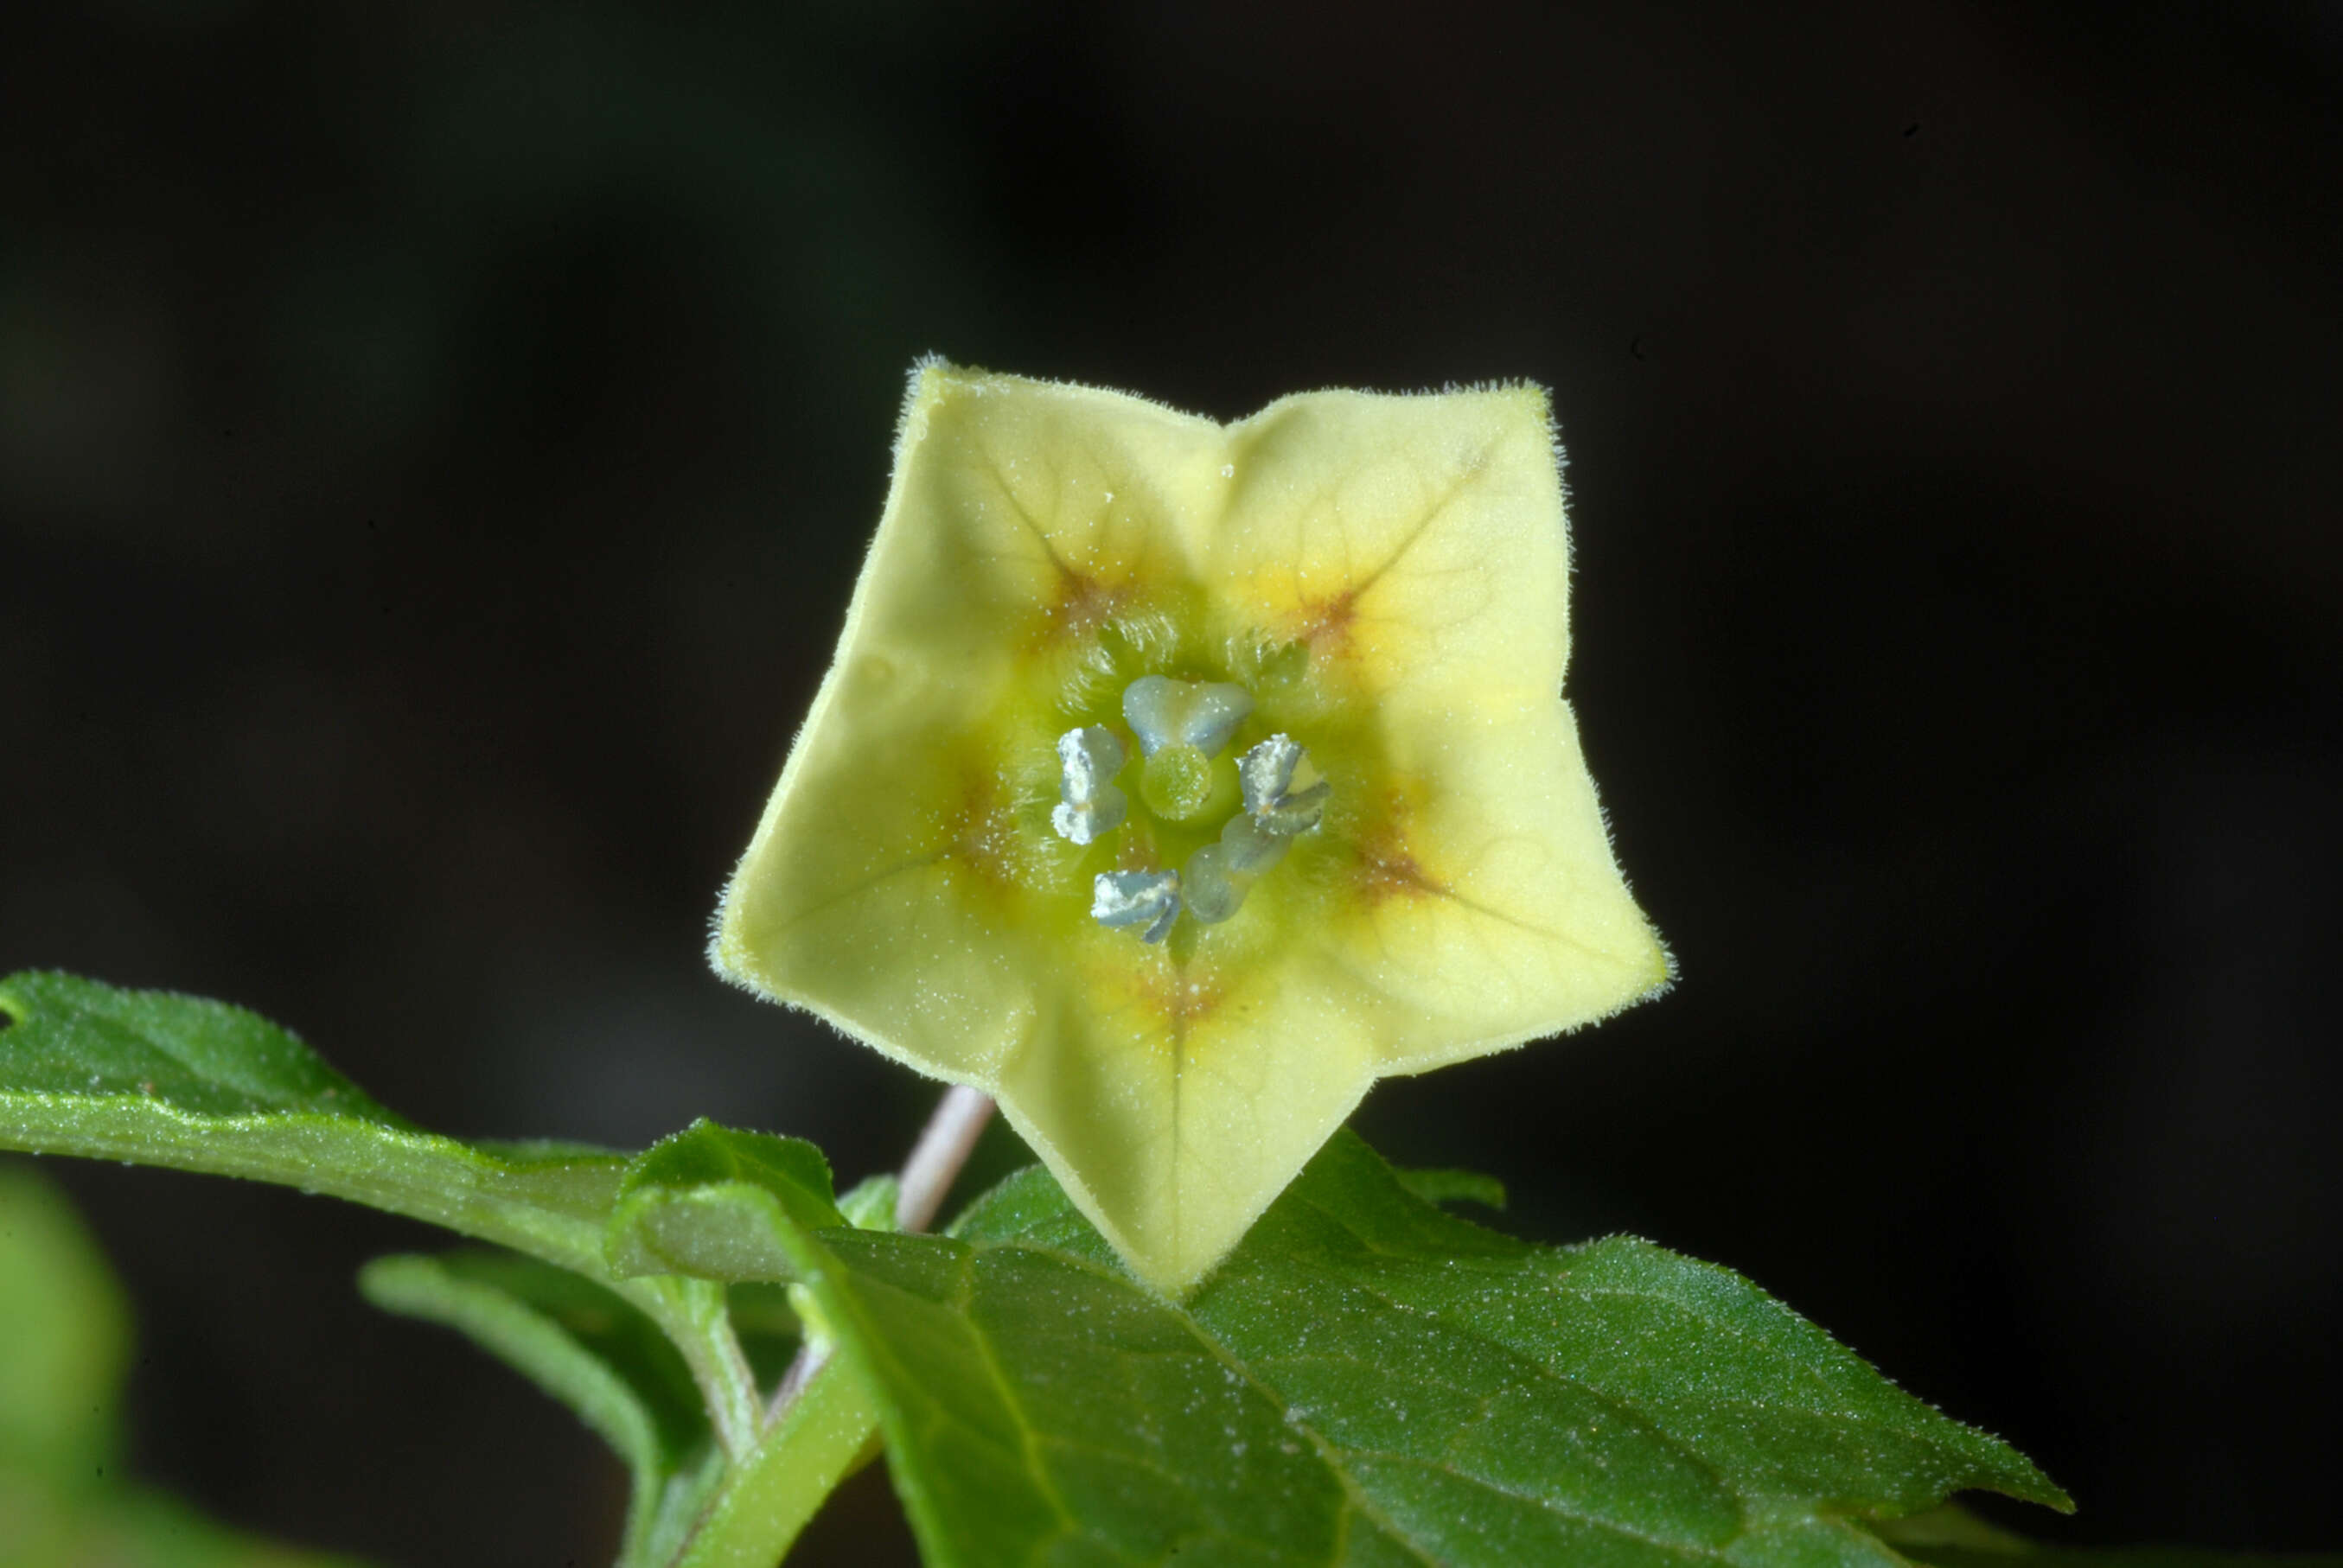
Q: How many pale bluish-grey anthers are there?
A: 5